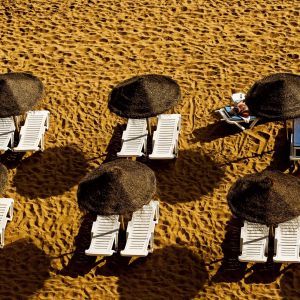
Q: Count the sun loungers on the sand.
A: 11